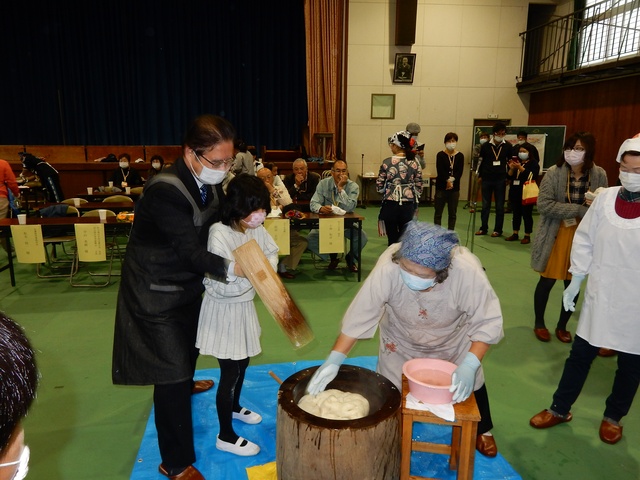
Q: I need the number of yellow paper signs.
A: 4